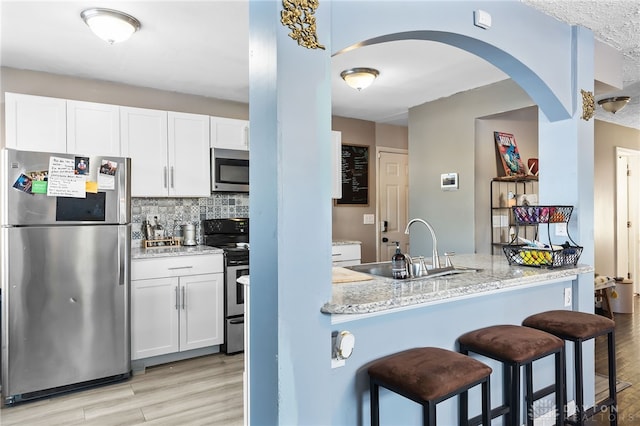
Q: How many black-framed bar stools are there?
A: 3